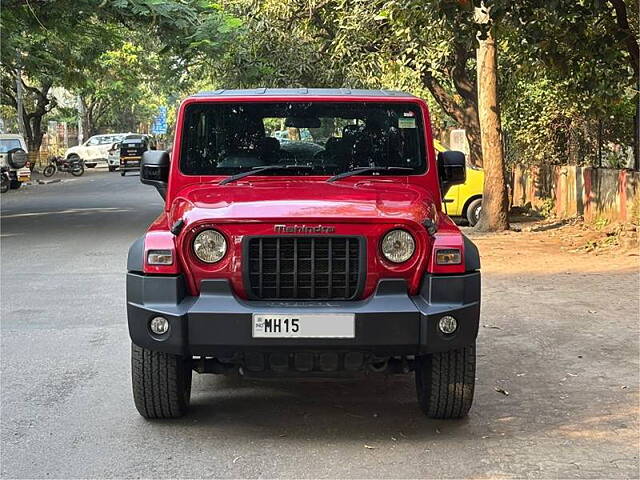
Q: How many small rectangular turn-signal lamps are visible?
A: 2